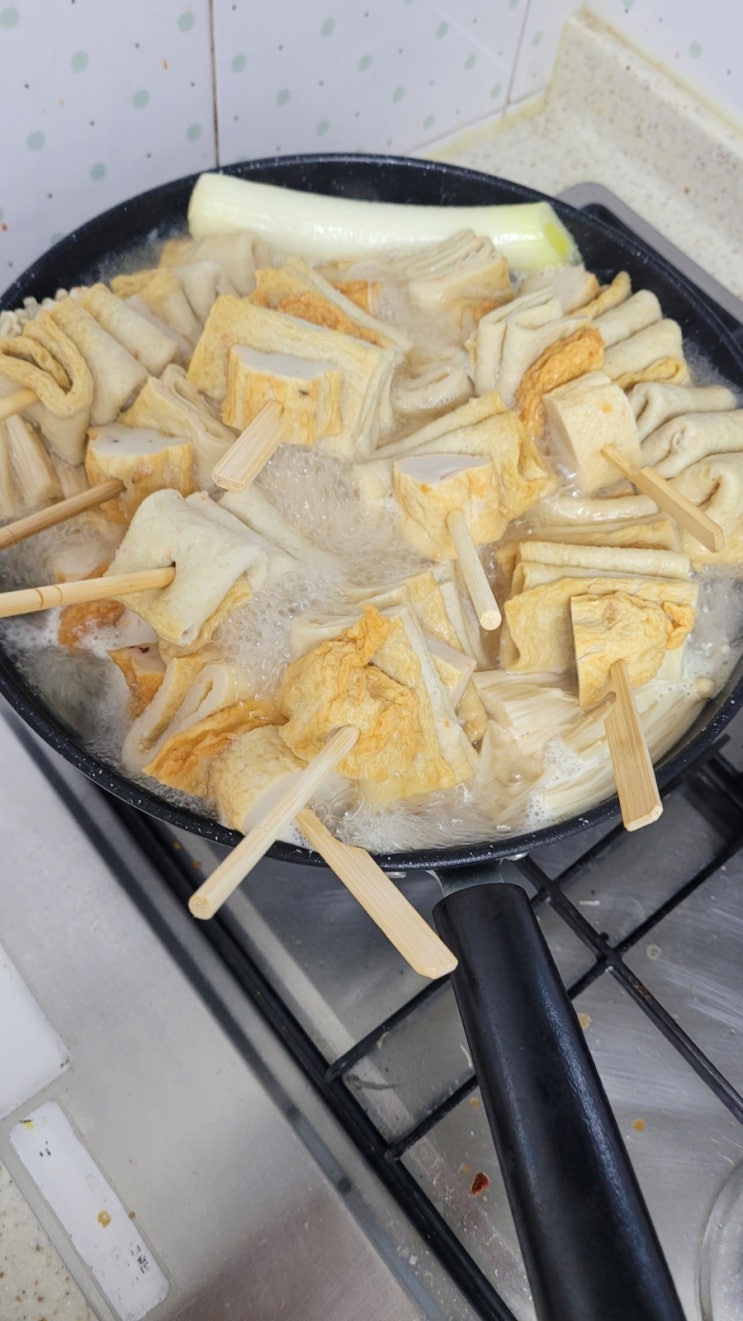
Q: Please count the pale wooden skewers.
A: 9